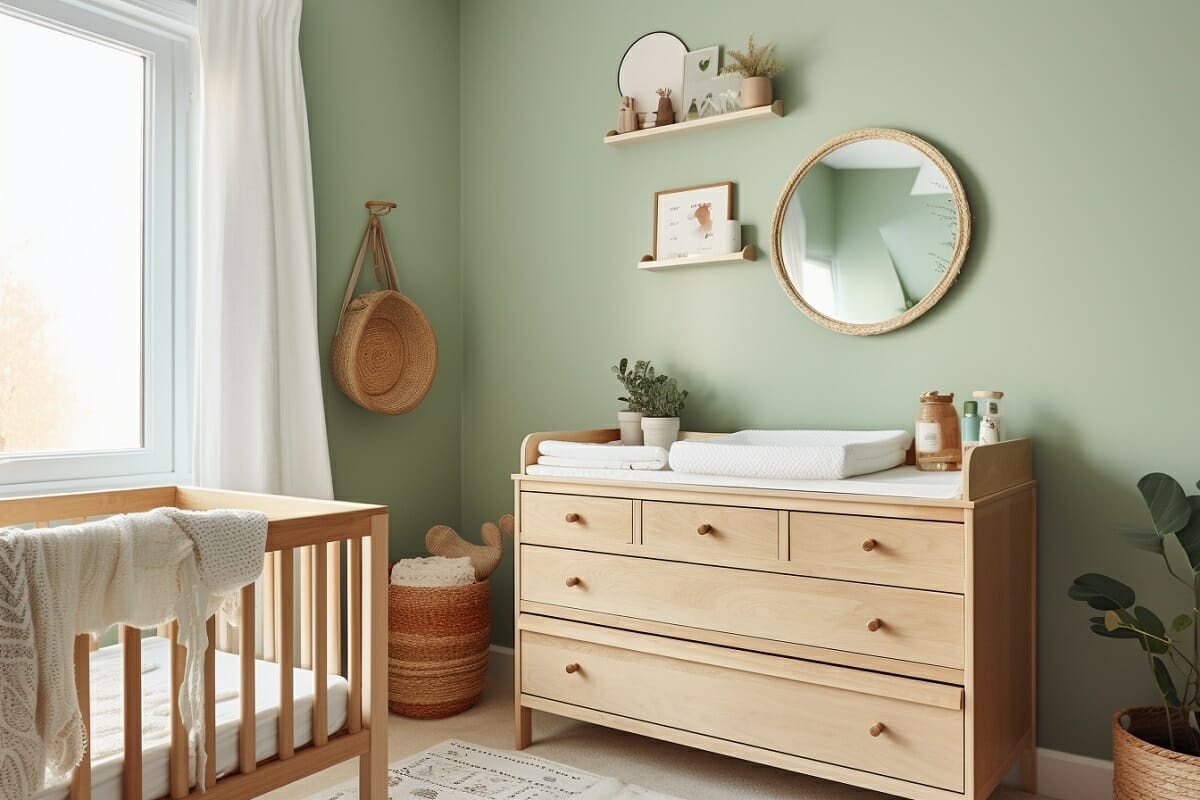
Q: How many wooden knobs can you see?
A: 7